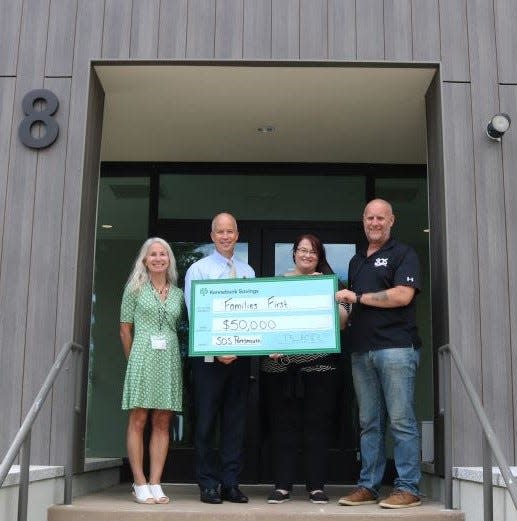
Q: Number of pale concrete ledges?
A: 2